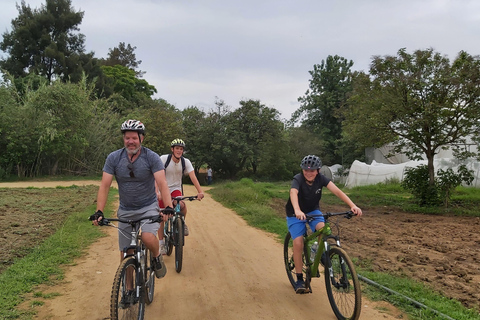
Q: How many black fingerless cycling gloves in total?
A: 2